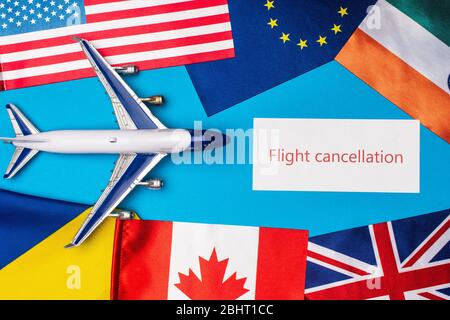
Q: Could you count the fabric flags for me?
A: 6